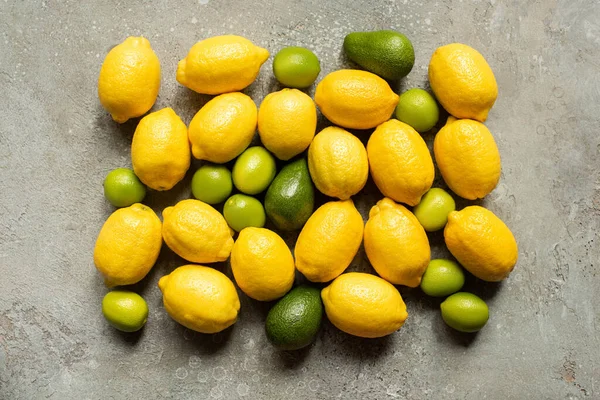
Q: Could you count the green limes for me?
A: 10